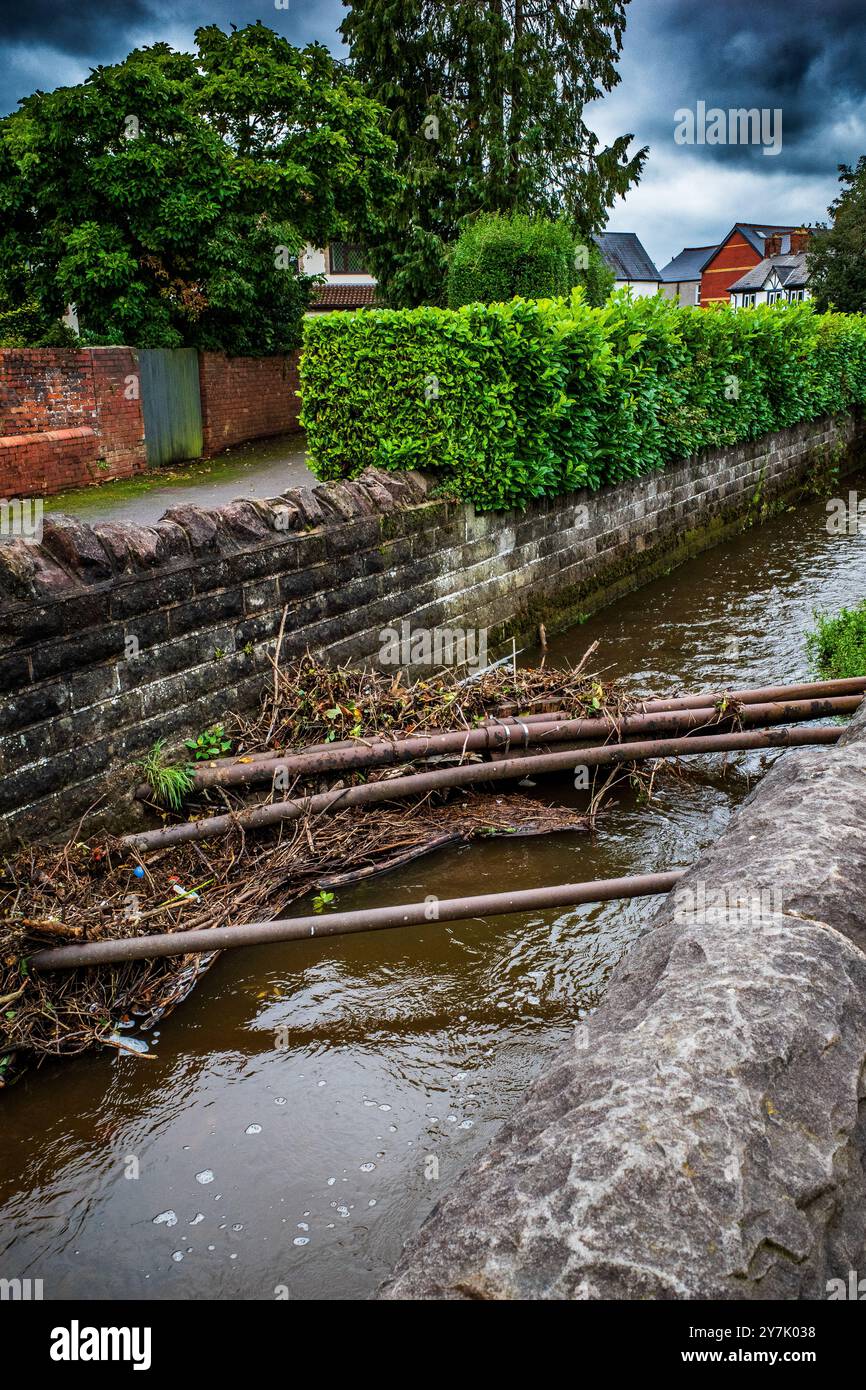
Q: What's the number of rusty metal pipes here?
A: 4